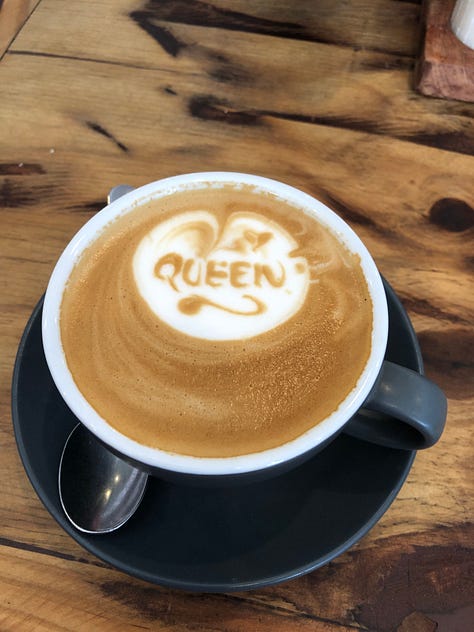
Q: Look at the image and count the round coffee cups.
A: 1